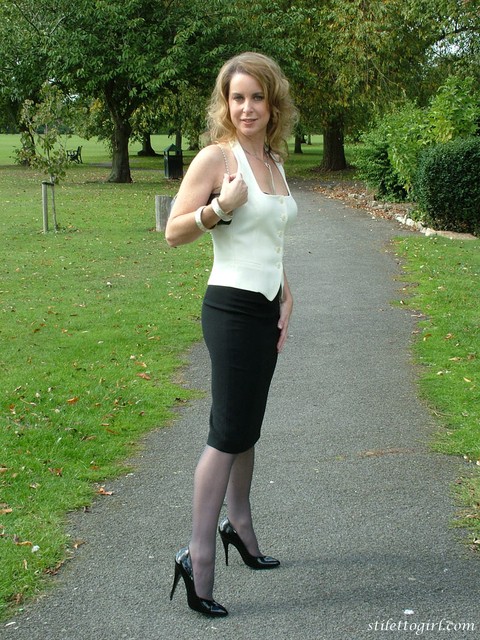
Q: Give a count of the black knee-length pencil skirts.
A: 1